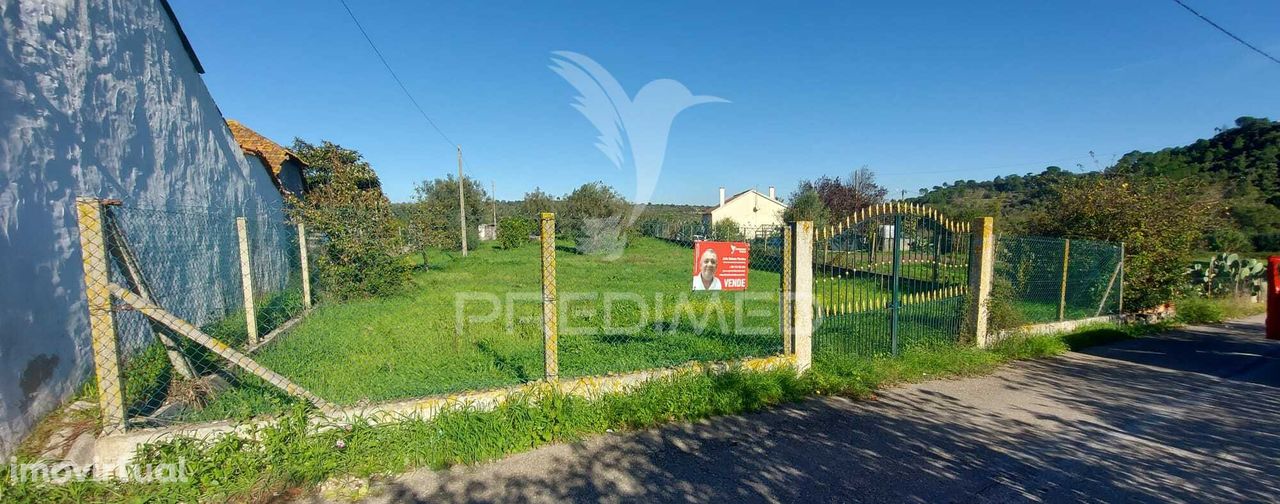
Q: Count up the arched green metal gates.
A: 1